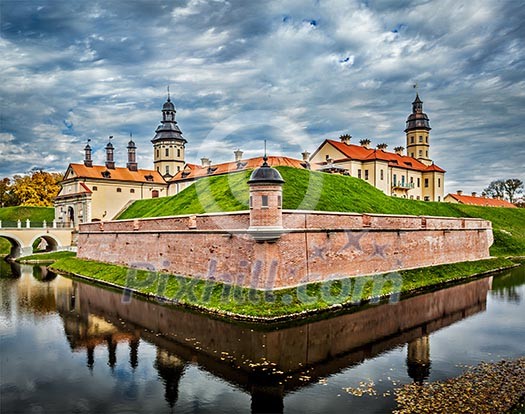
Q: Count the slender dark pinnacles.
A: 3